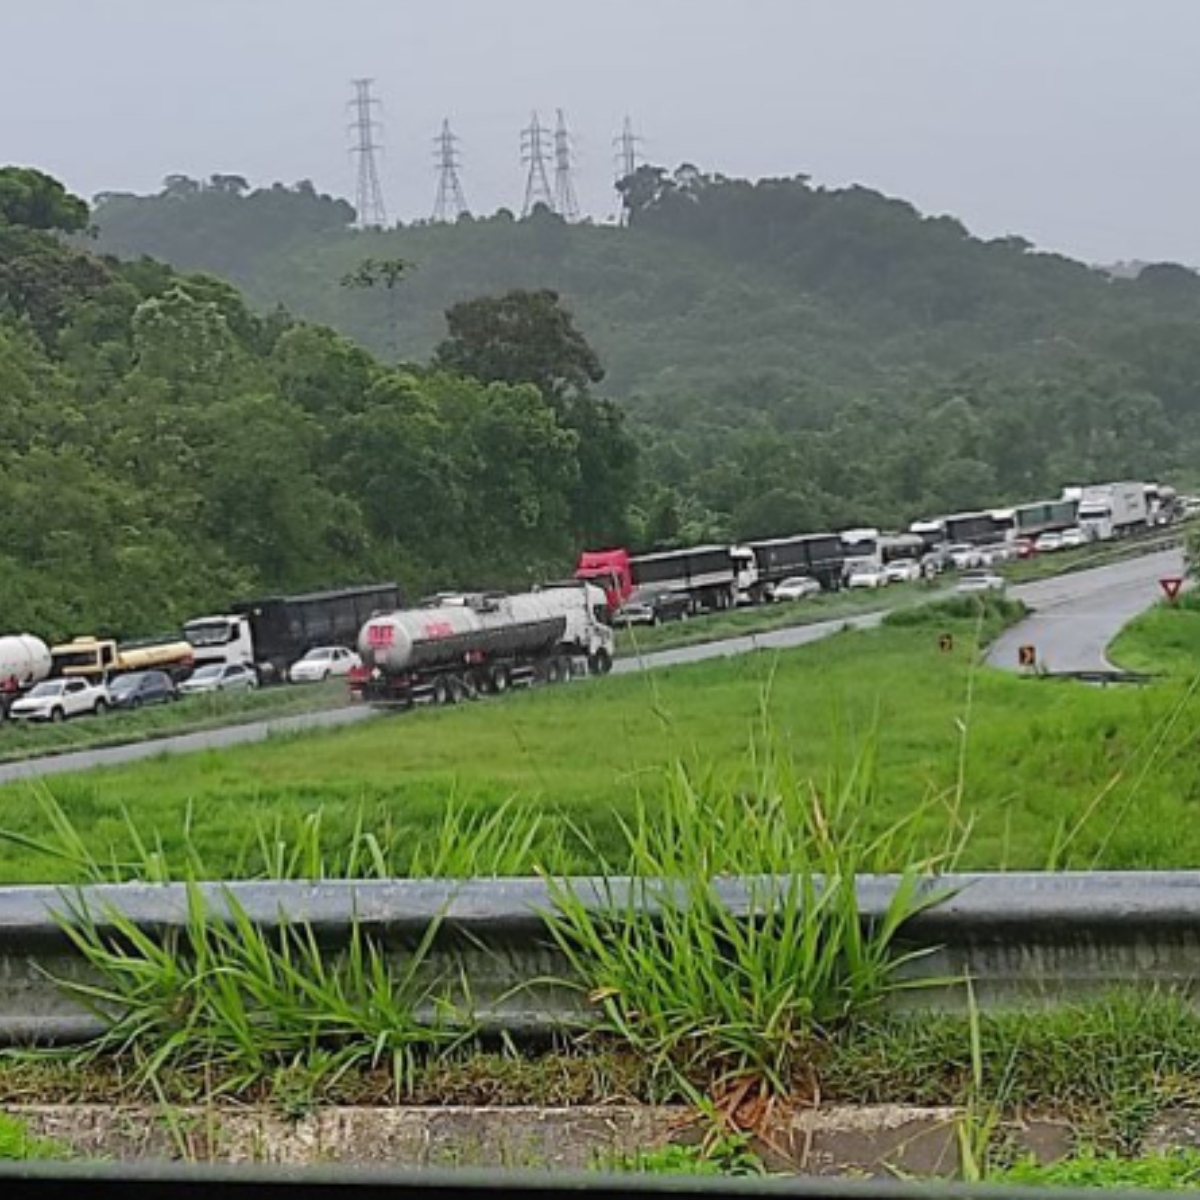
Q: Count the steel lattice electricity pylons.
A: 5